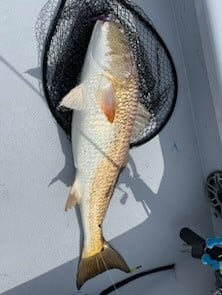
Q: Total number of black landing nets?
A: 1